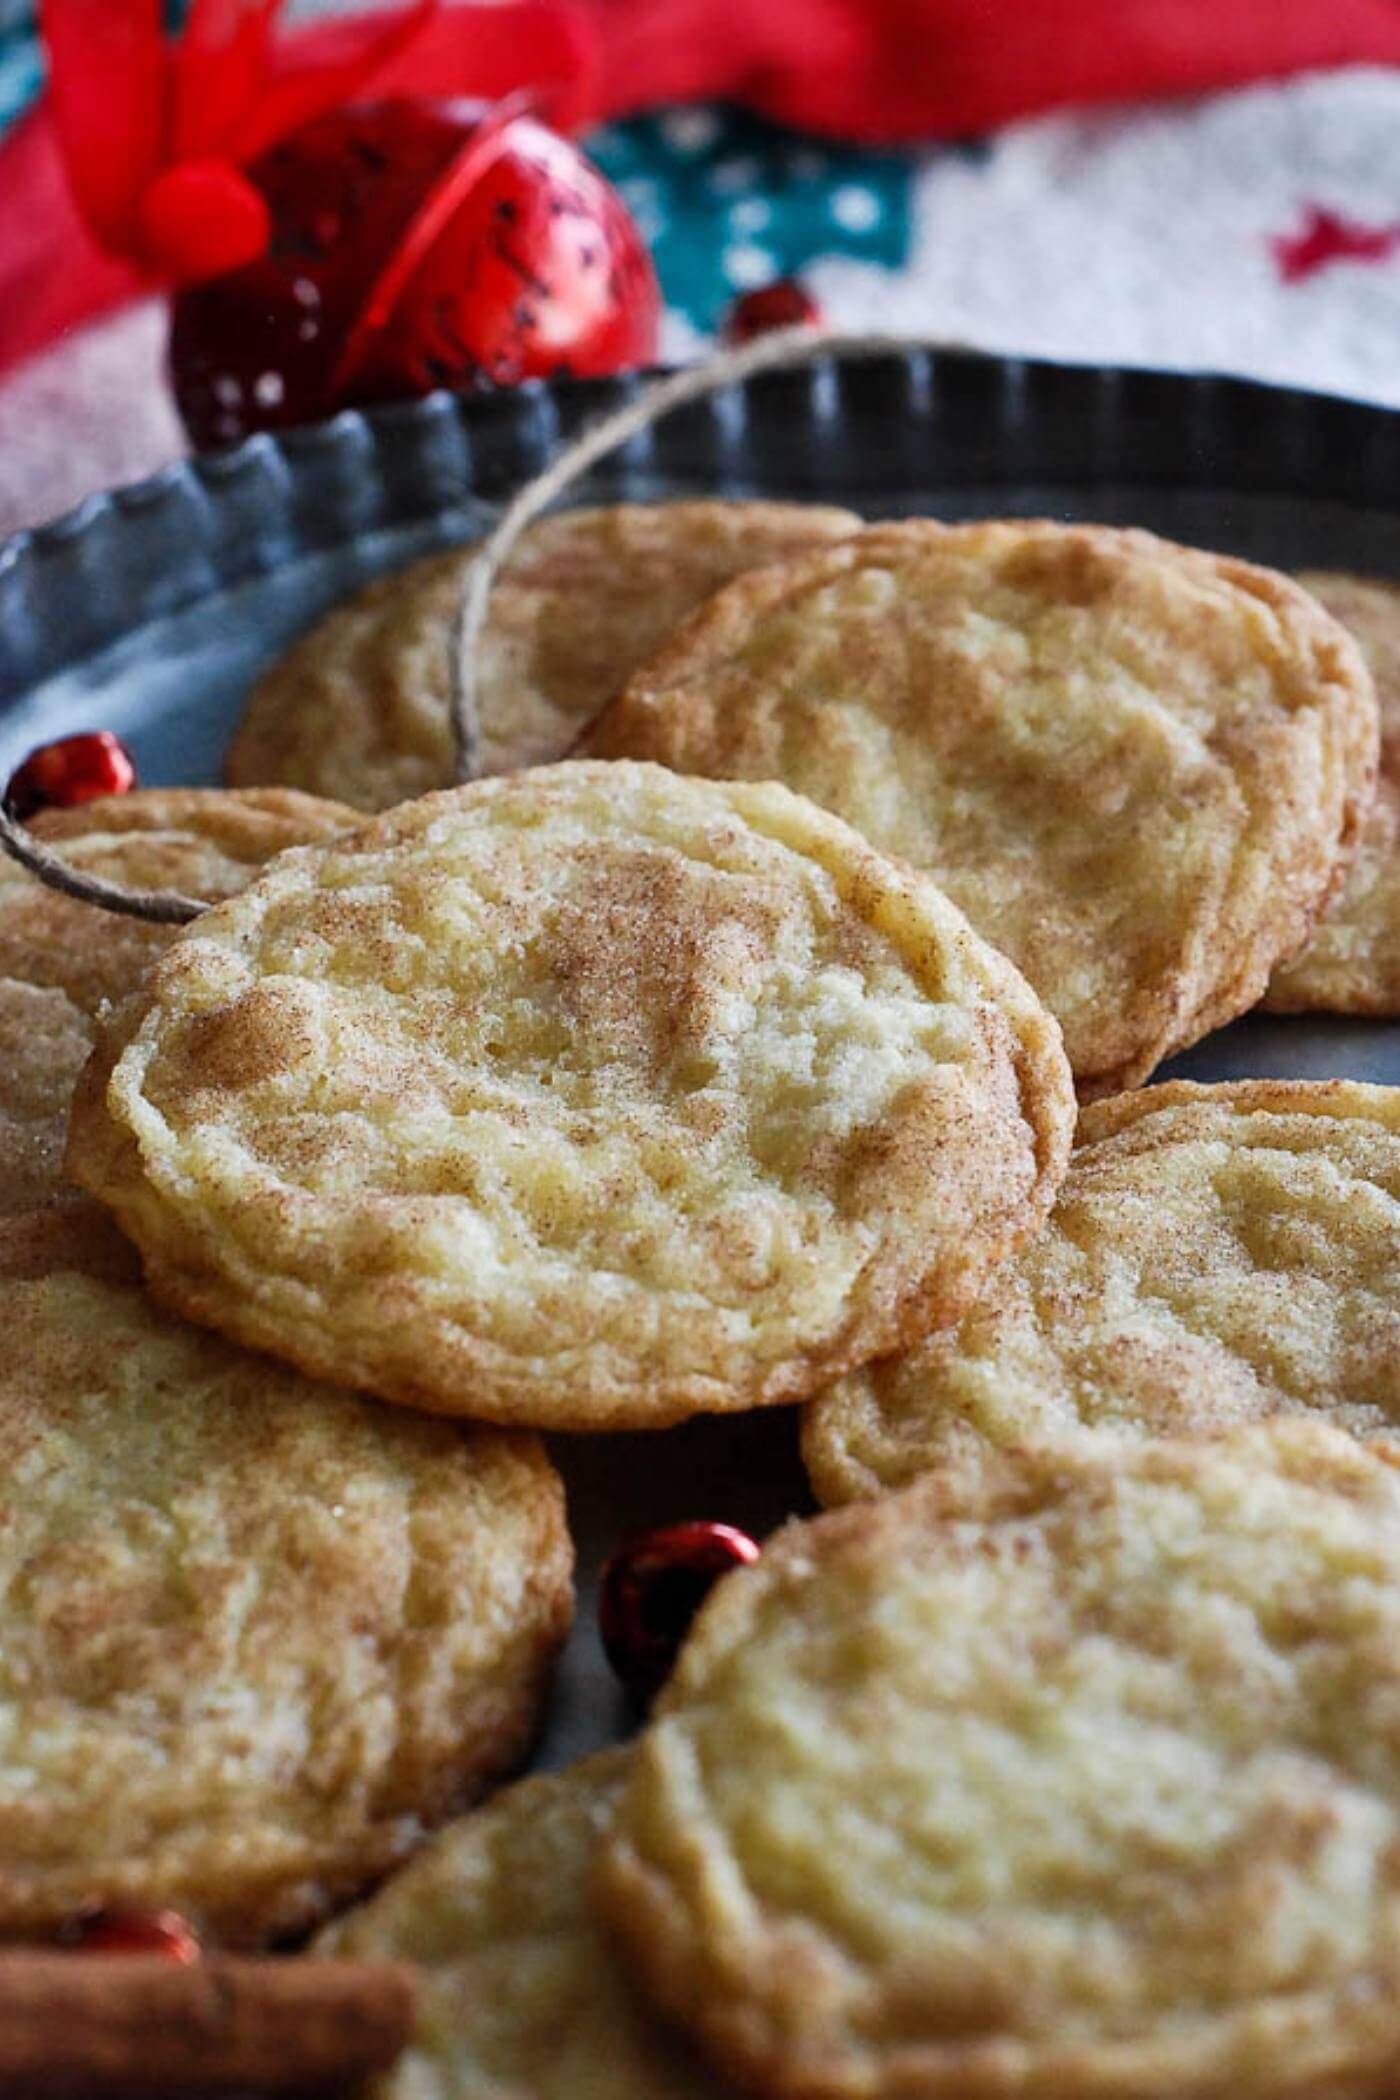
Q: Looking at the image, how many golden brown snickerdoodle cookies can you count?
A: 9